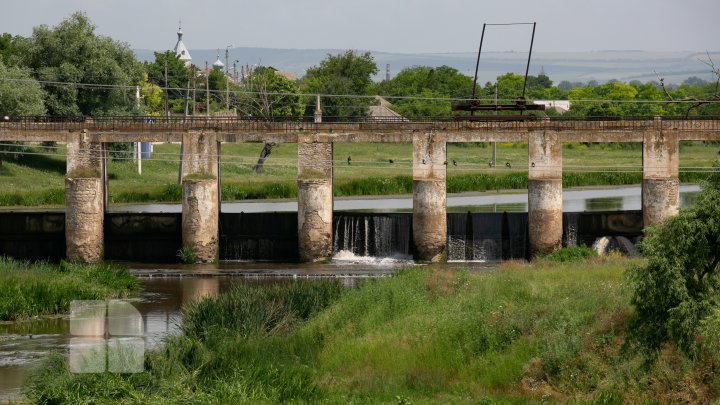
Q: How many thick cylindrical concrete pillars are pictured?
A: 6